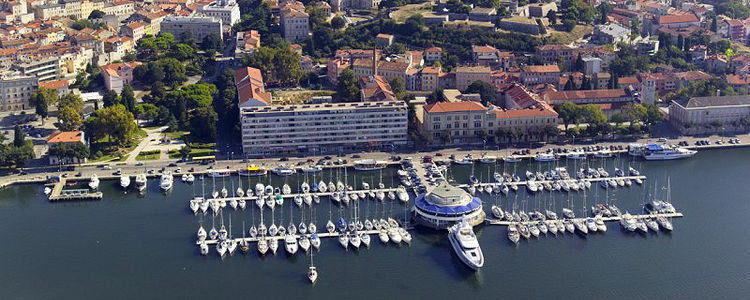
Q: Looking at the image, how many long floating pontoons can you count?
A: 4